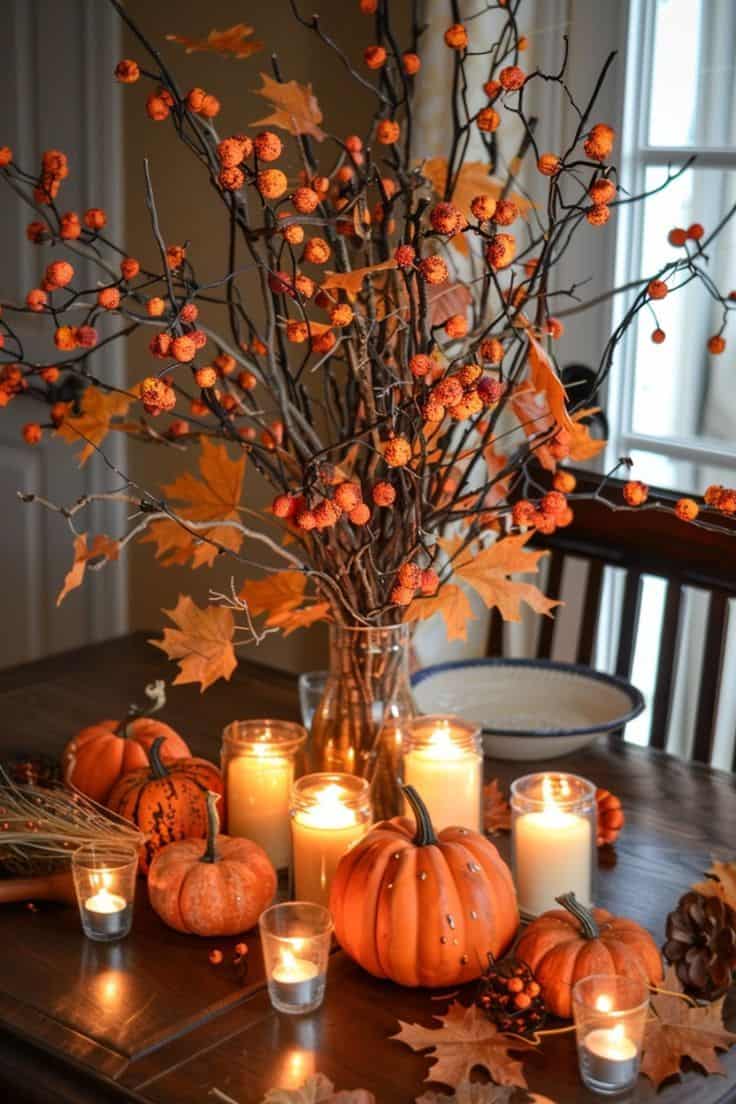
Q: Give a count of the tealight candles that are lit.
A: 3